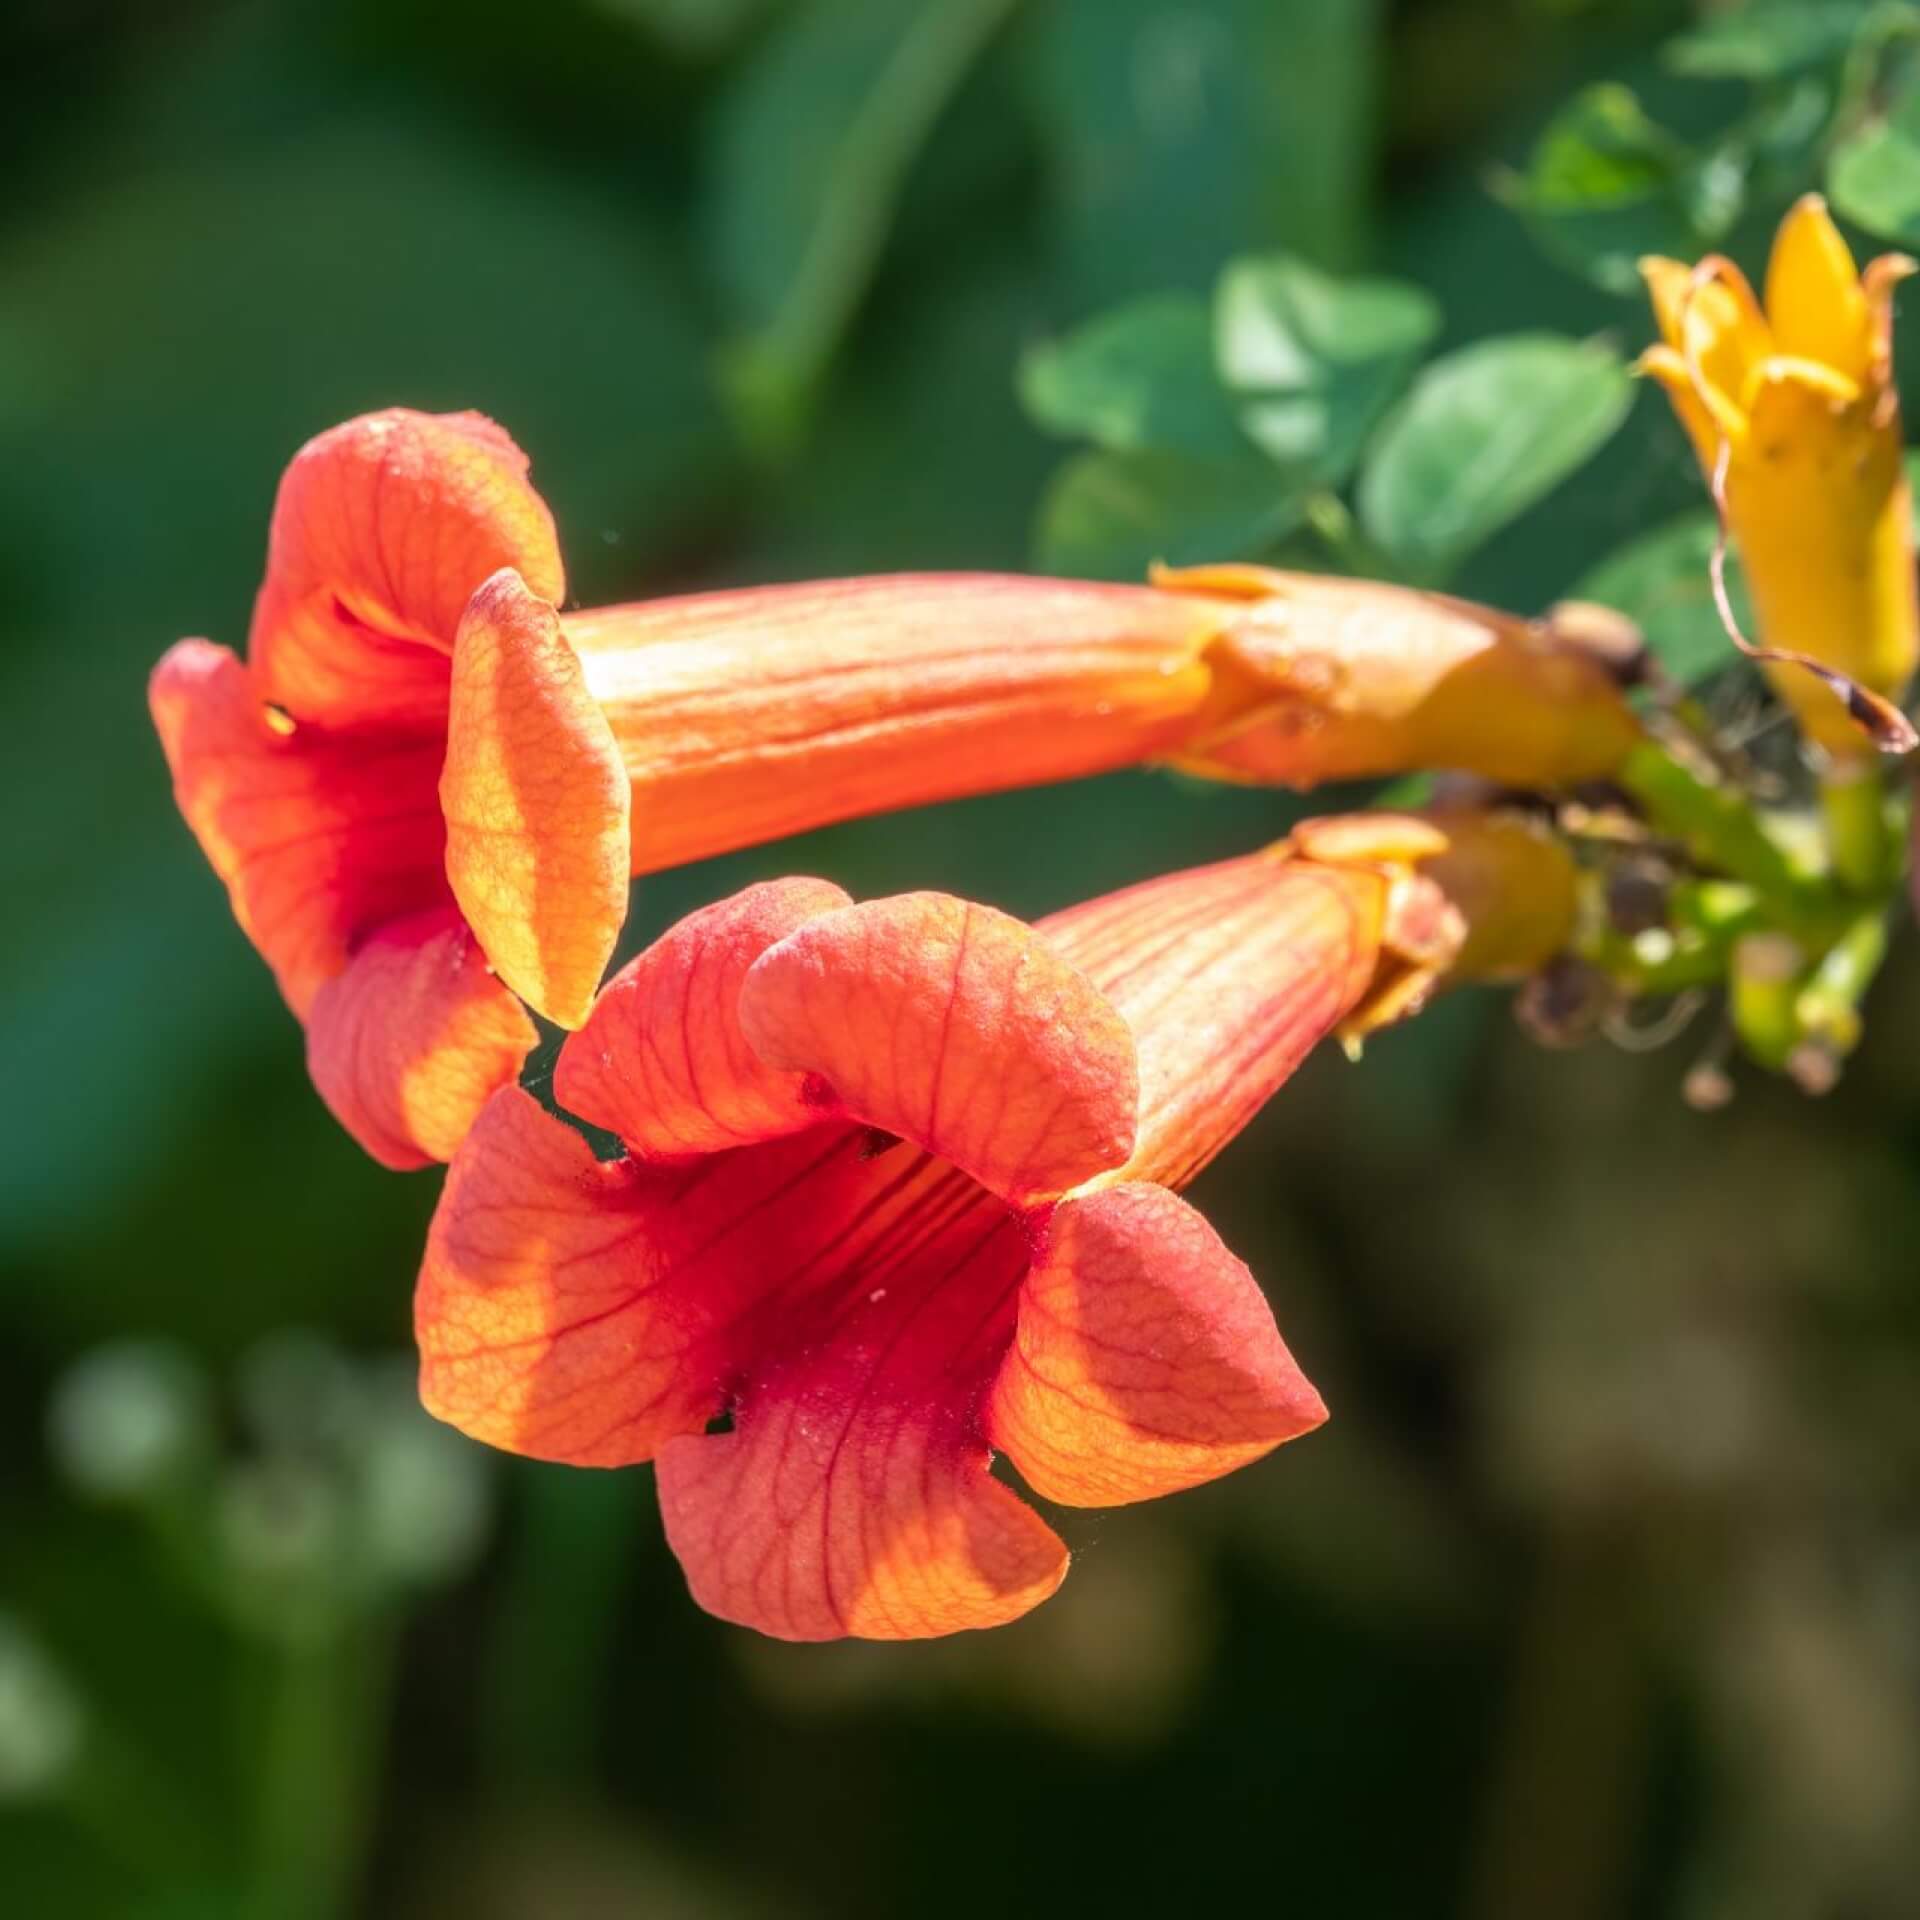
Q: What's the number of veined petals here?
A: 9